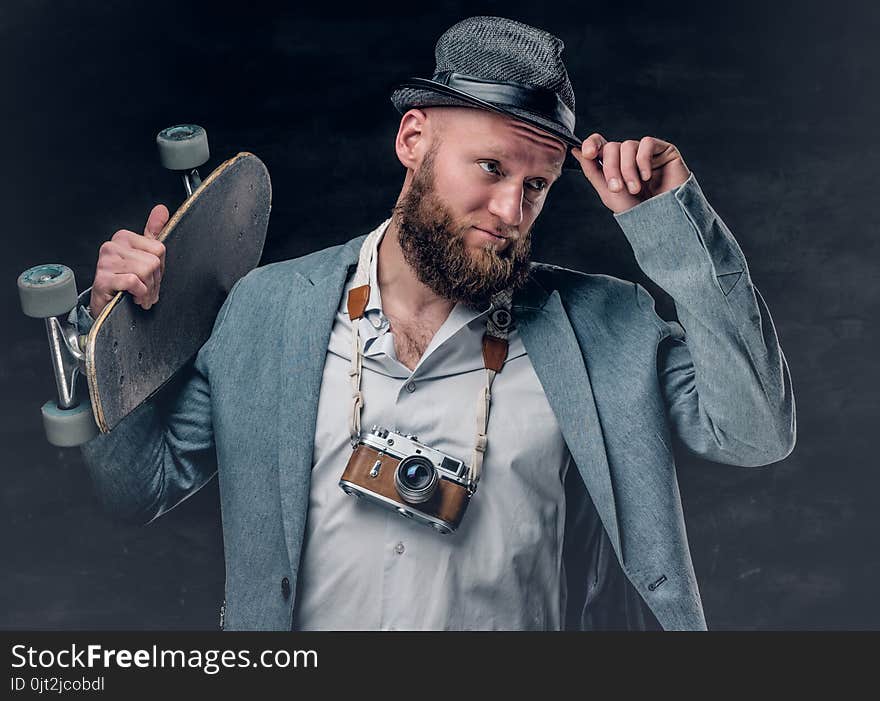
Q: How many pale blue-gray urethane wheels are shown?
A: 3